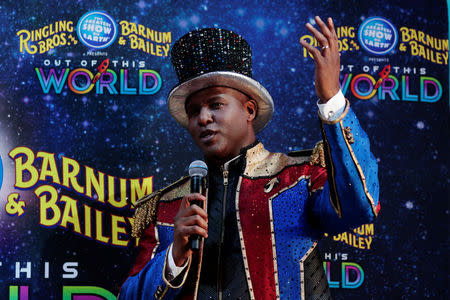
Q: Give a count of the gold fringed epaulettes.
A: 2